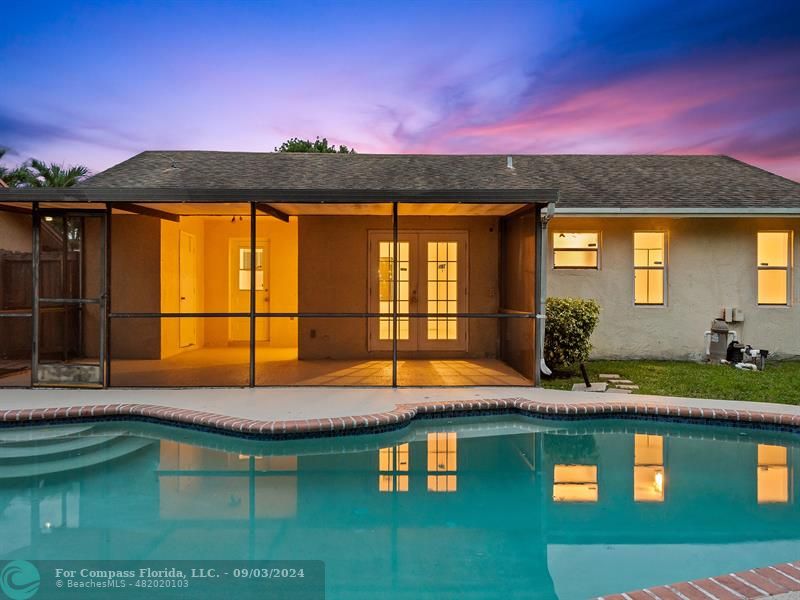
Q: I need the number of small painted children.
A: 0